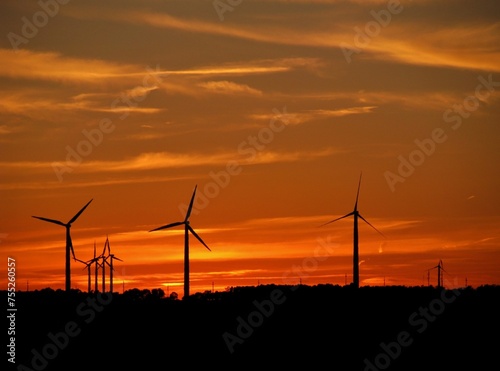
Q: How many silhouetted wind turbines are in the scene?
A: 8